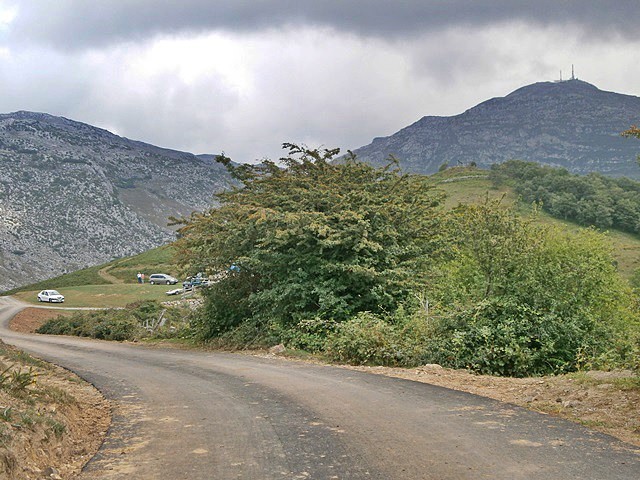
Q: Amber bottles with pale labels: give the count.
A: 0